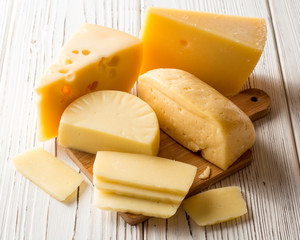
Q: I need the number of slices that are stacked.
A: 3